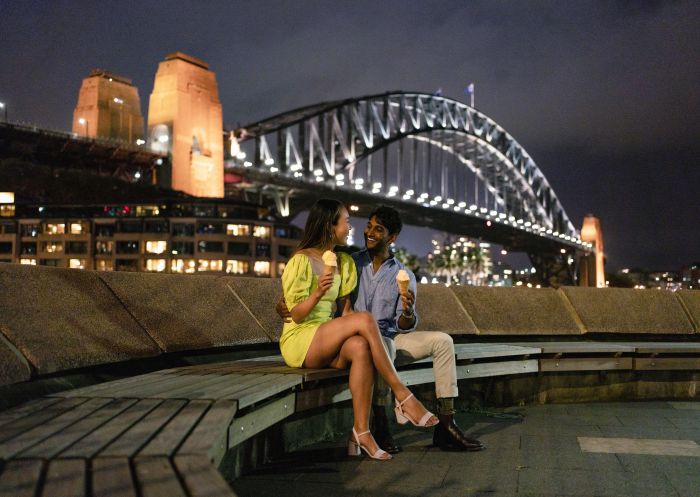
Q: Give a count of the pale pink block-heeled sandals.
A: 2